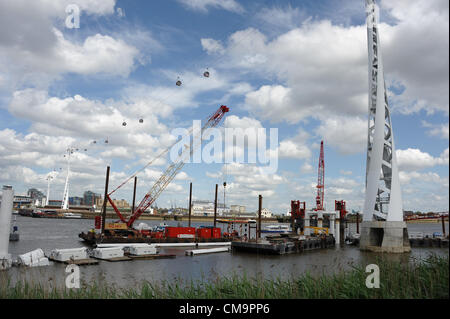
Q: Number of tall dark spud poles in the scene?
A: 5